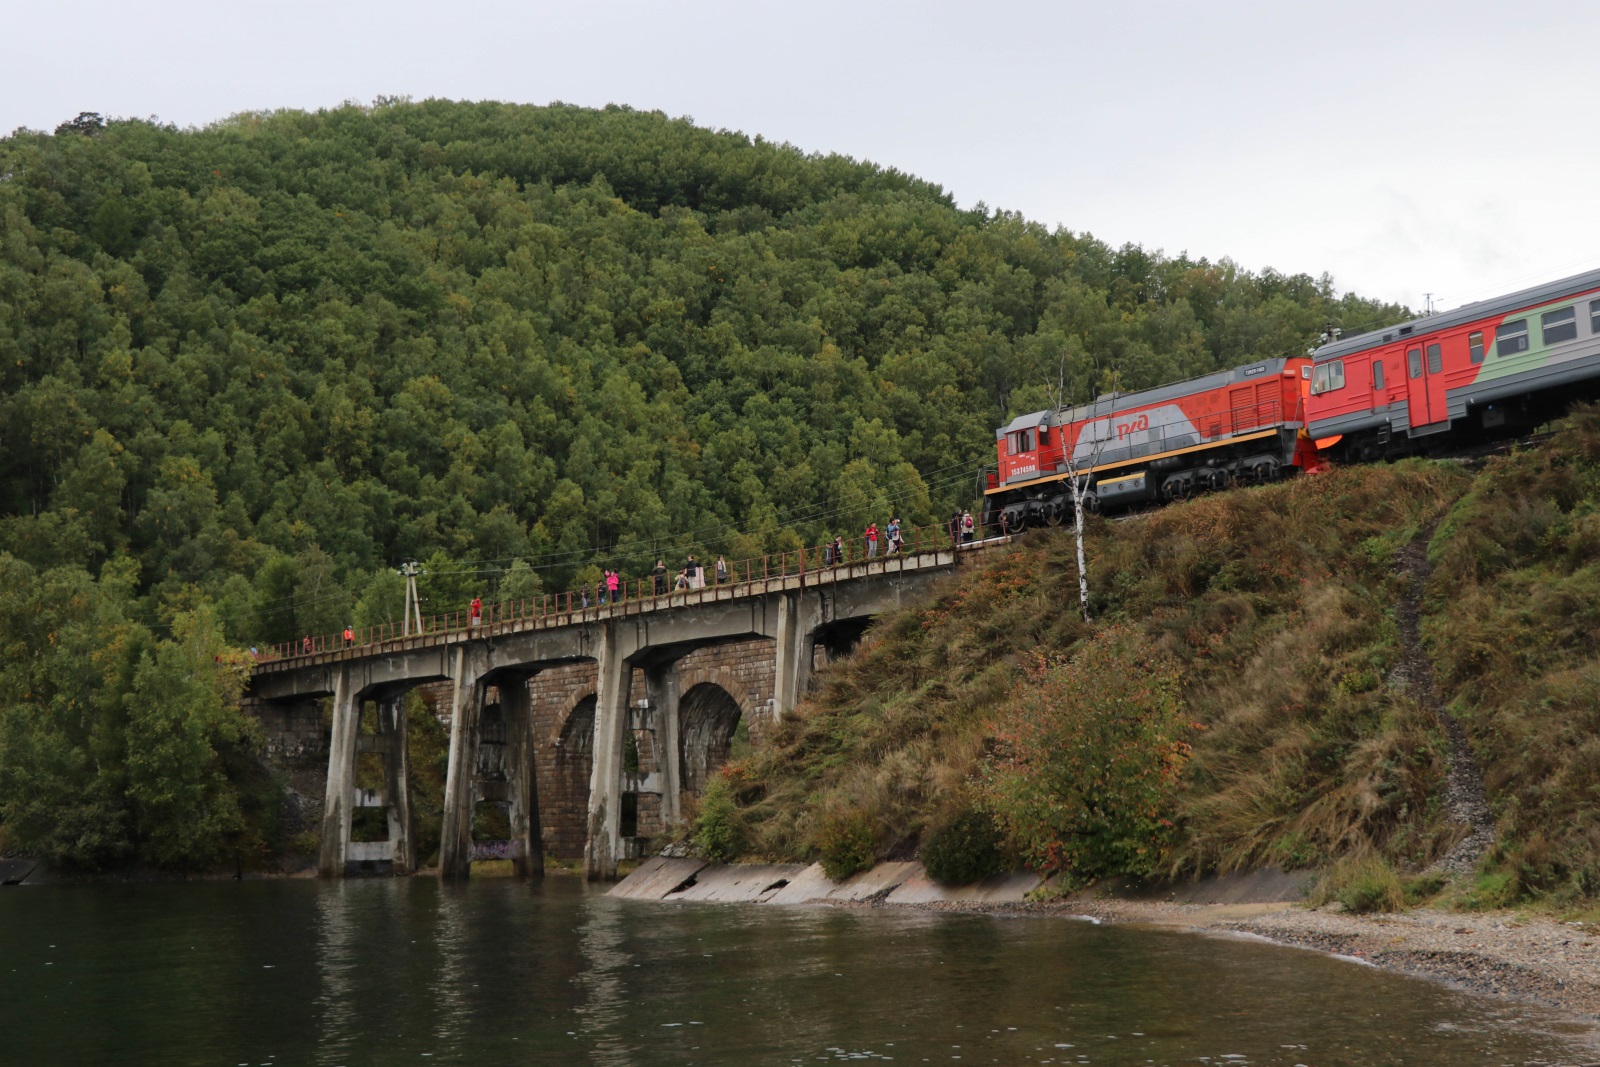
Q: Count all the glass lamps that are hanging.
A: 0